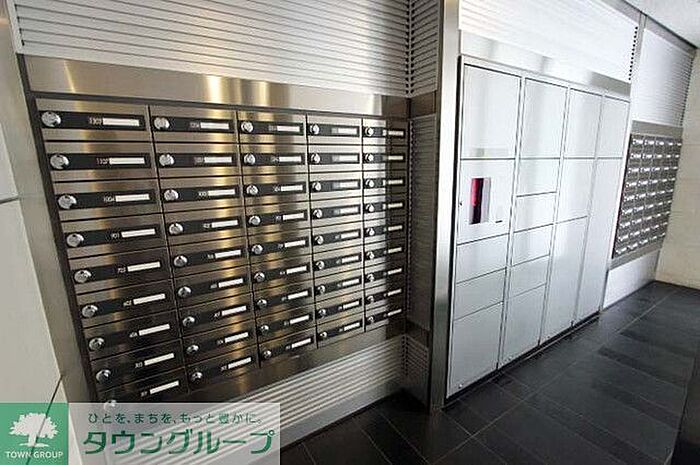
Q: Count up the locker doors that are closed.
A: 15